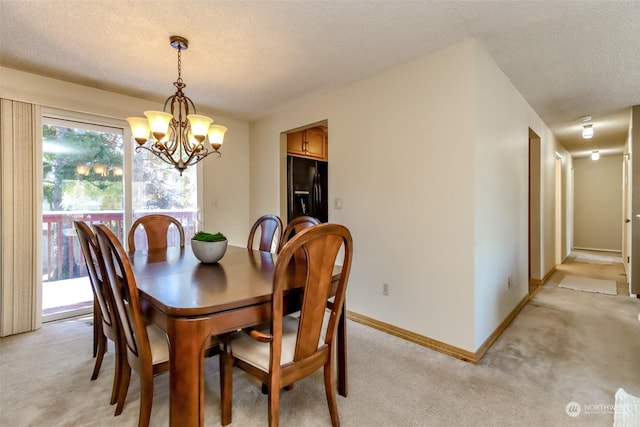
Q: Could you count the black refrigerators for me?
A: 1